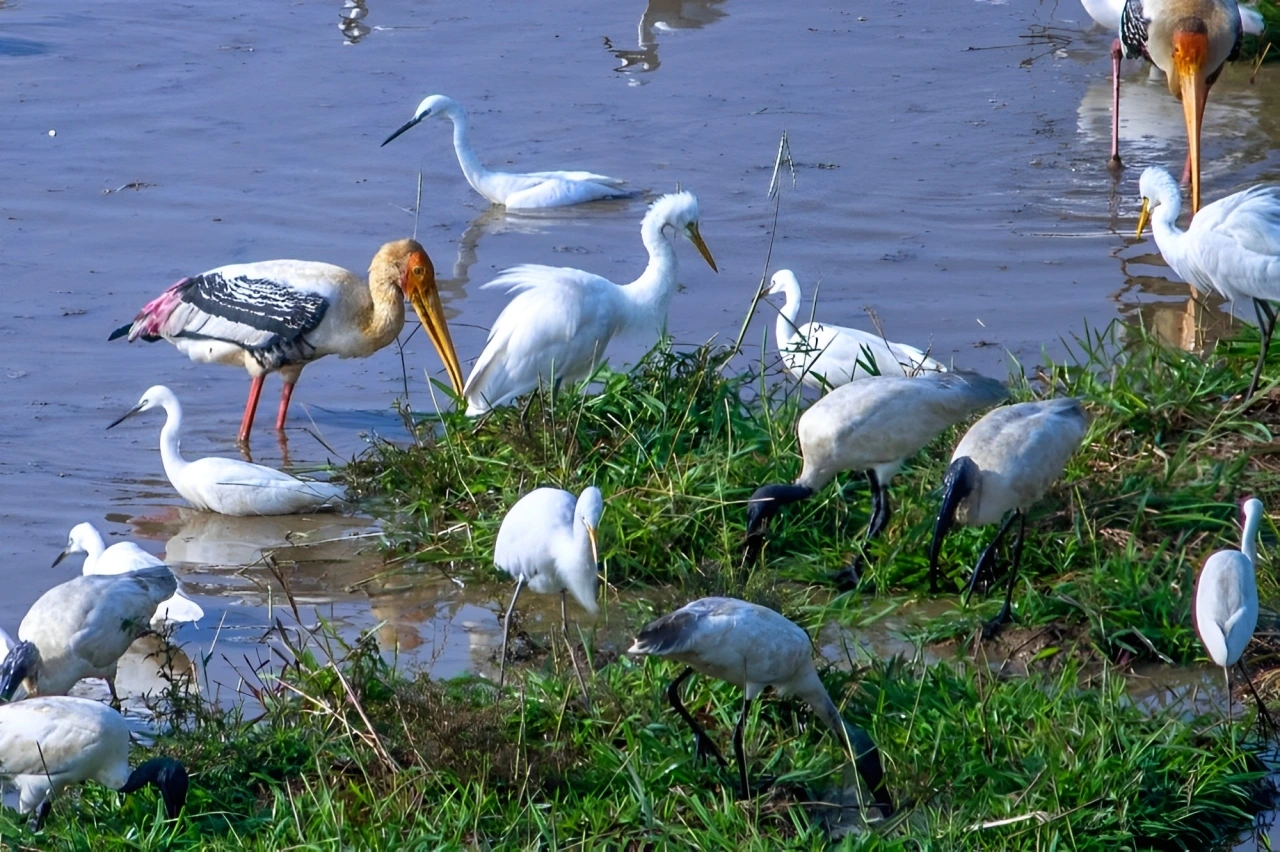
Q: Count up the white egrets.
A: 8